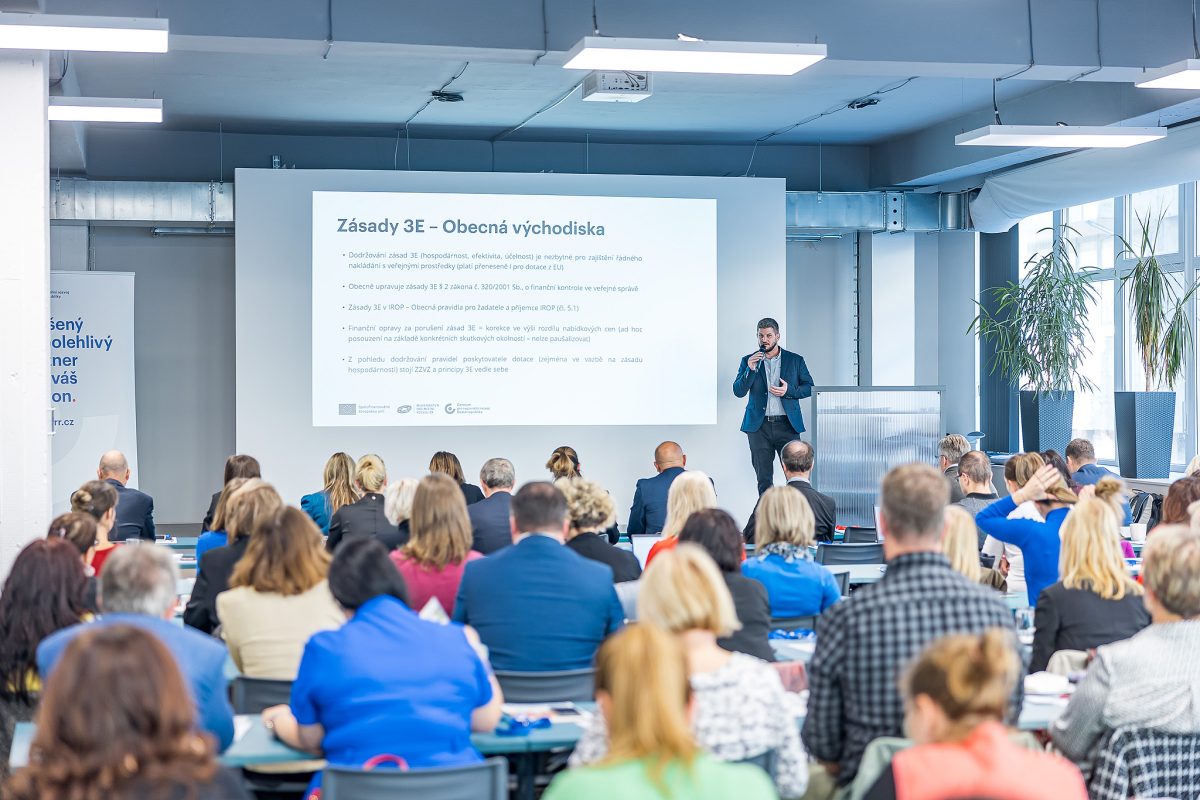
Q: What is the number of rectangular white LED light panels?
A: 5